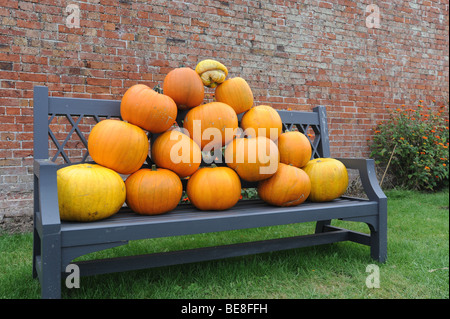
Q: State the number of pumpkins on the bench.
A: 15